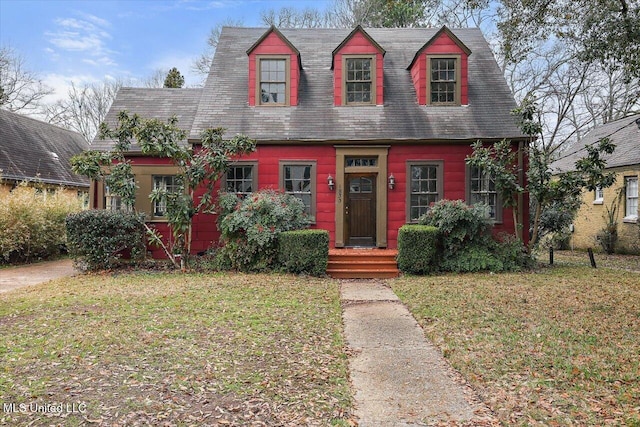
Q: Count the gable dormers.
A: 3